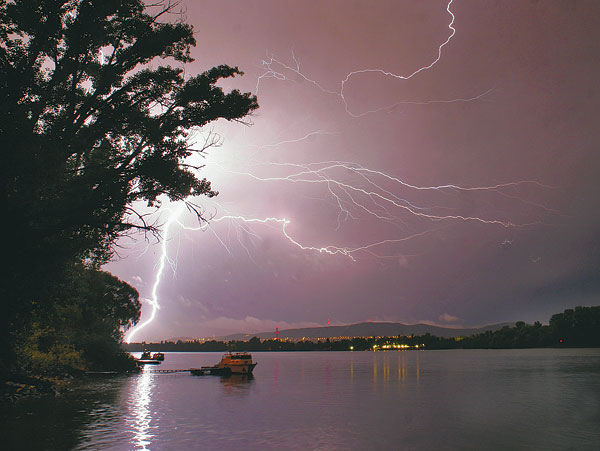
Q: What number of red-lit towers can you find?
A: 3